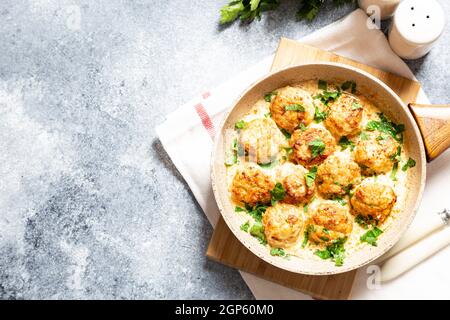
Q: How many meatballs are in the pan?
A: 11